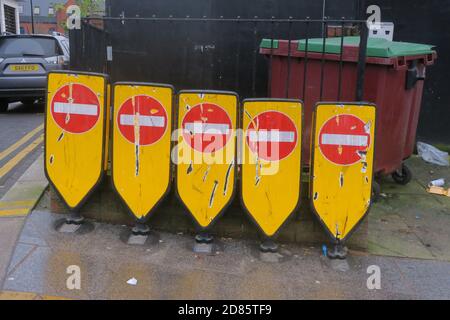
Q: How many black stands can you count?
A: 5